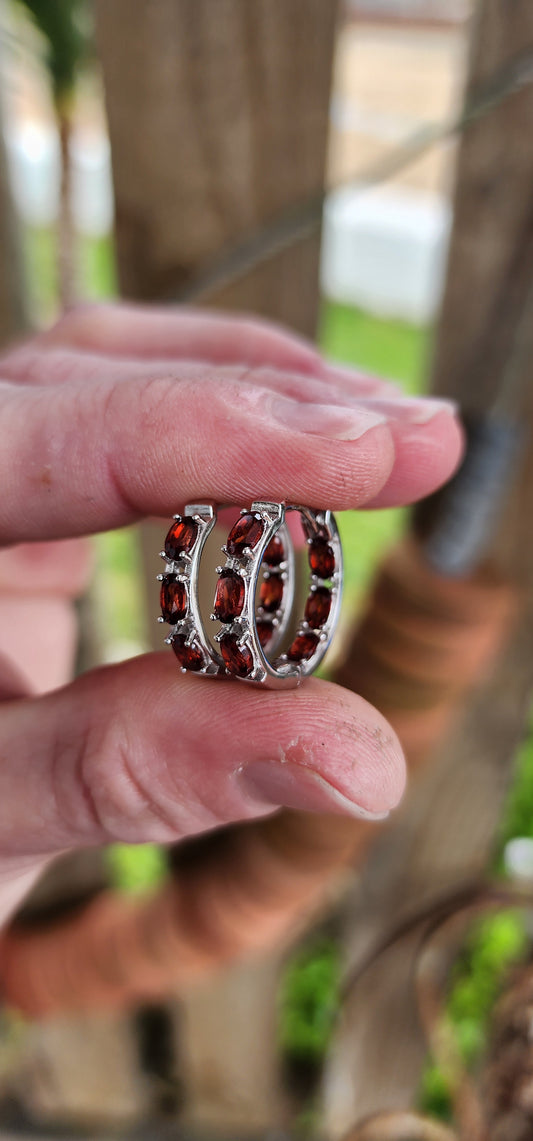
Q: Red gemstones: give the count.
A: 12